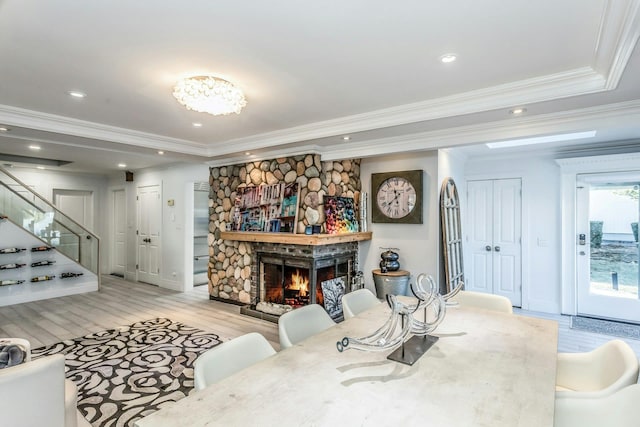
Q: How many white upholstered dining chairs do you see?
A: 6